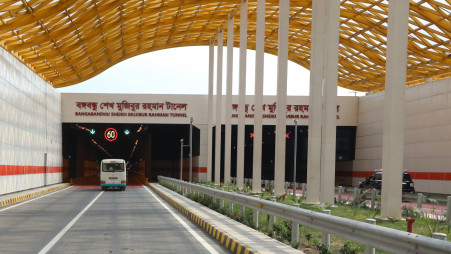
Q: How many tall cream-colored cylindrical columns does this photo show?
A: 9